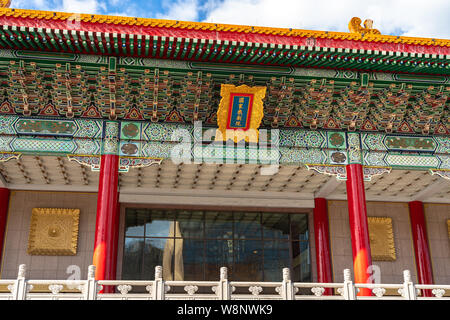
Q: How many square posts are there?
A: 7